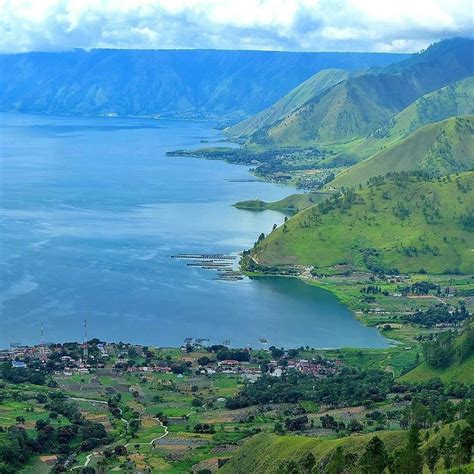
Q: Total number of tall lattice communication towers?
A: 2